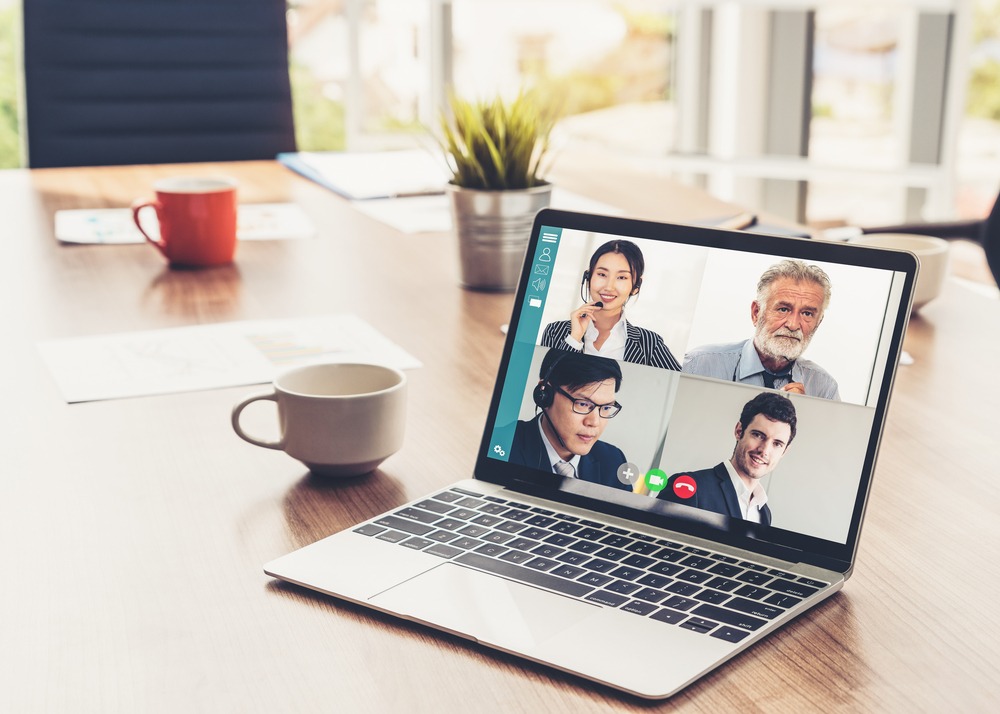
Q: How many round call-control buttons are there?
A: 3